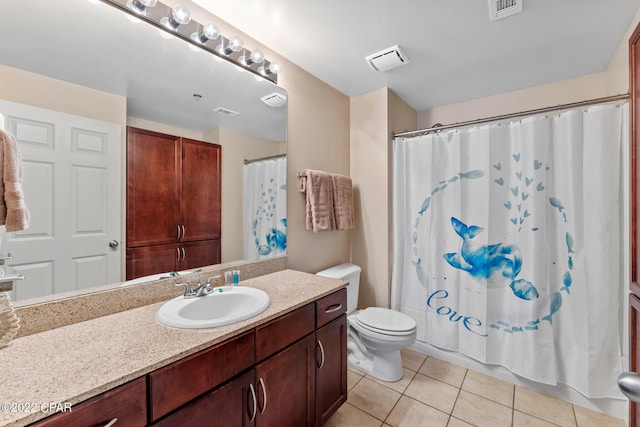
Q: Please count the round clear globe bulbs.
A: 6